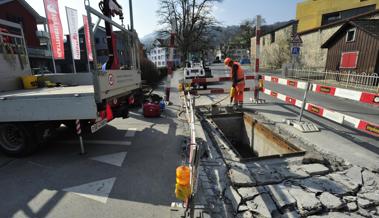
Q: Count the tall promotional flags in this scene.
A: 3